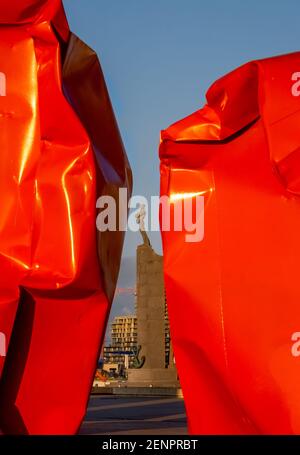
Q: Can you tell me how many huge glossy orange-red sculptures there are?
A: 2